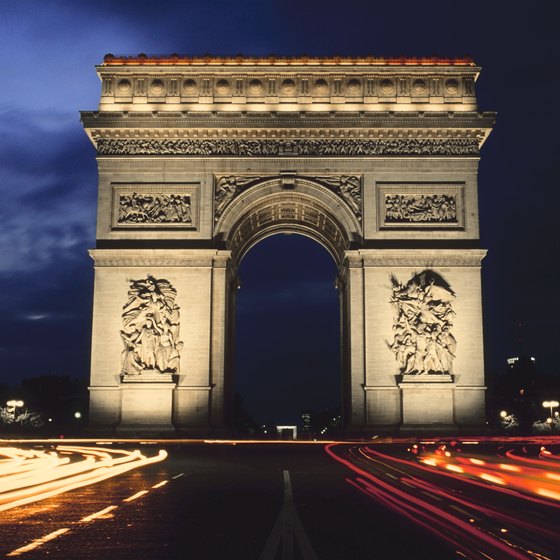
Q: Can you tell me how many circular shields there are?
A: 11